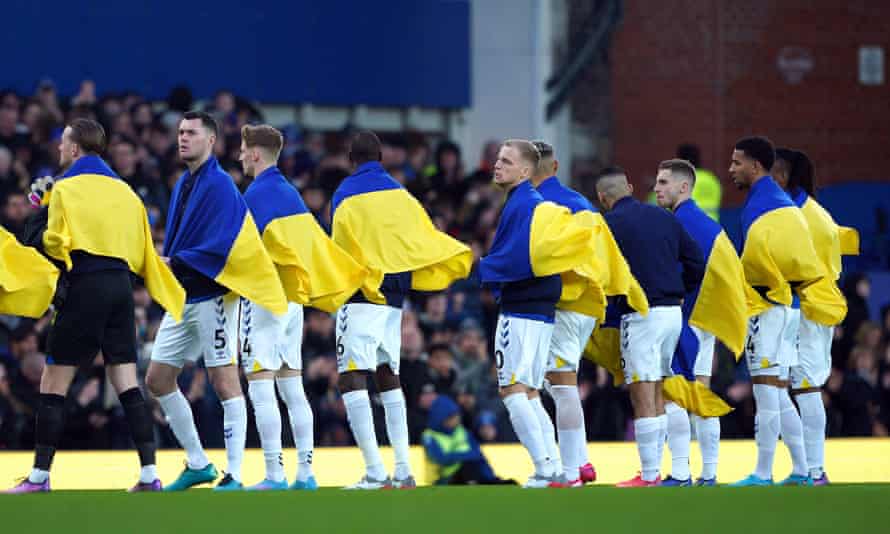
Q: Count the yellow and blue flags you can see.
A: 11